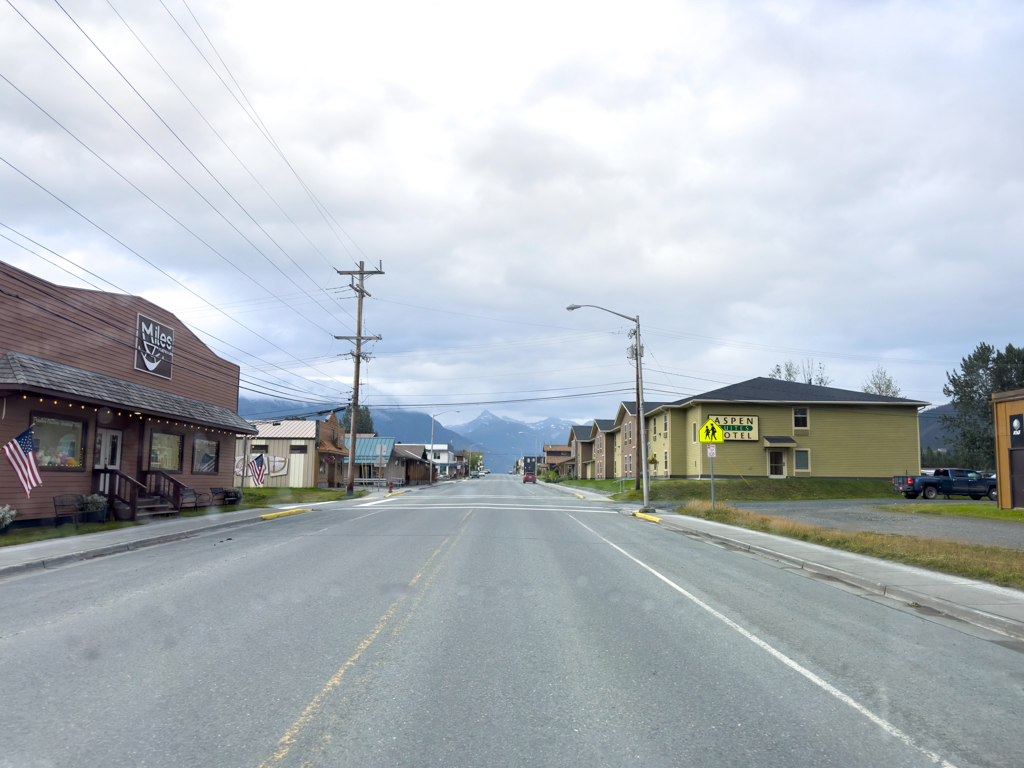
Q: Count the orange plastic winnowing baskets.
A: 0